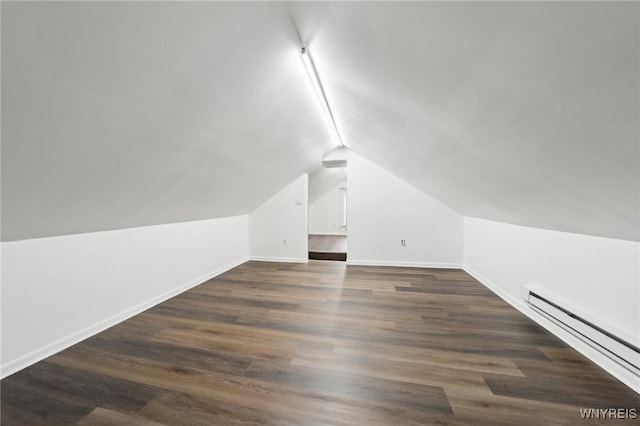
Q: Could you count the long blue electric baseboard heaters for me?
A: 0